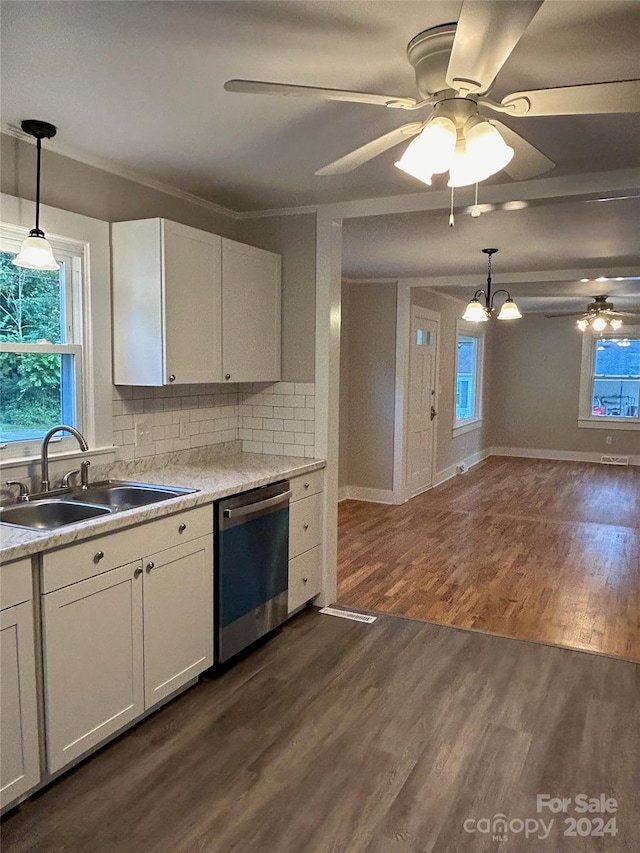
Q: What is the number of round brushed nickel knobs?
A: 9